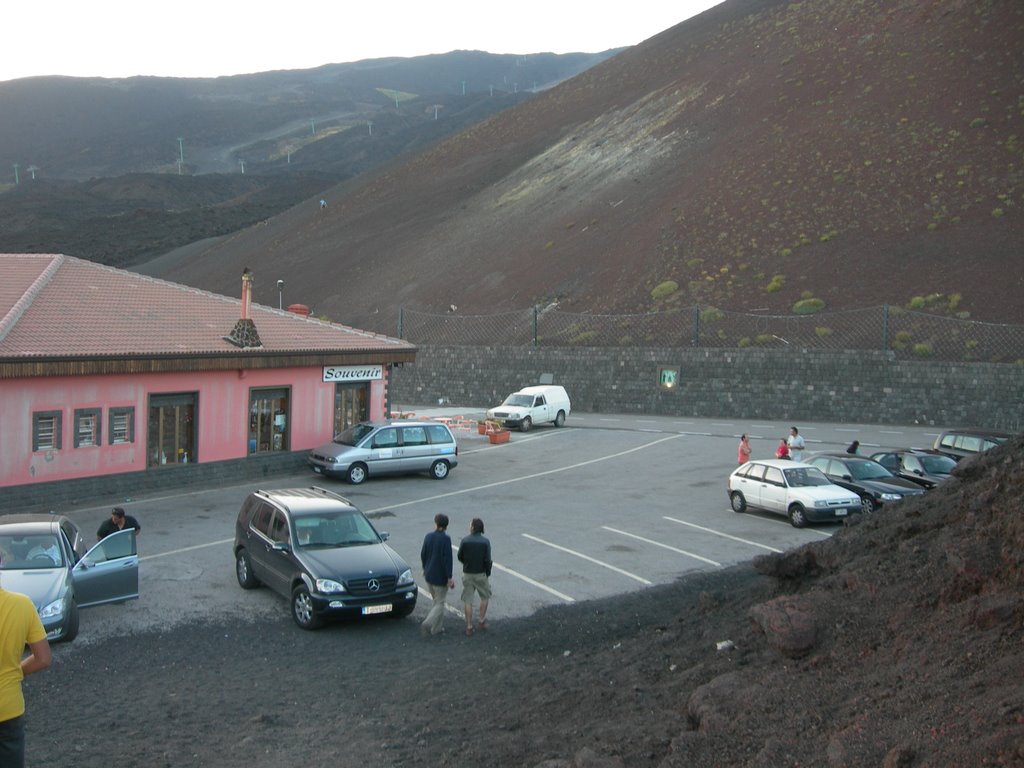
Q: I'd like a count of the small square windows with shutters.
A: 3